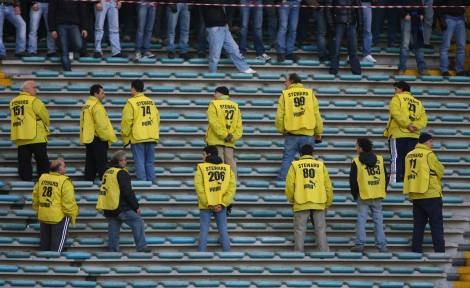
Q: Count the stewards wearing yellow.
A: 12